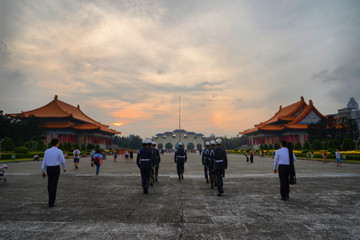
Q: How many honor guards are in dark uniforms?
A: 7